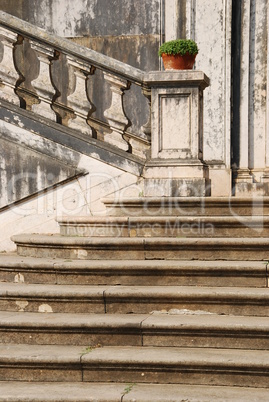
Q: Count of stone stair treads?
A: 8